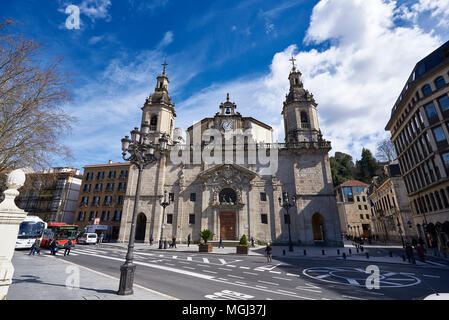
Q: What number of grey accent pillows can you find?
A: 0